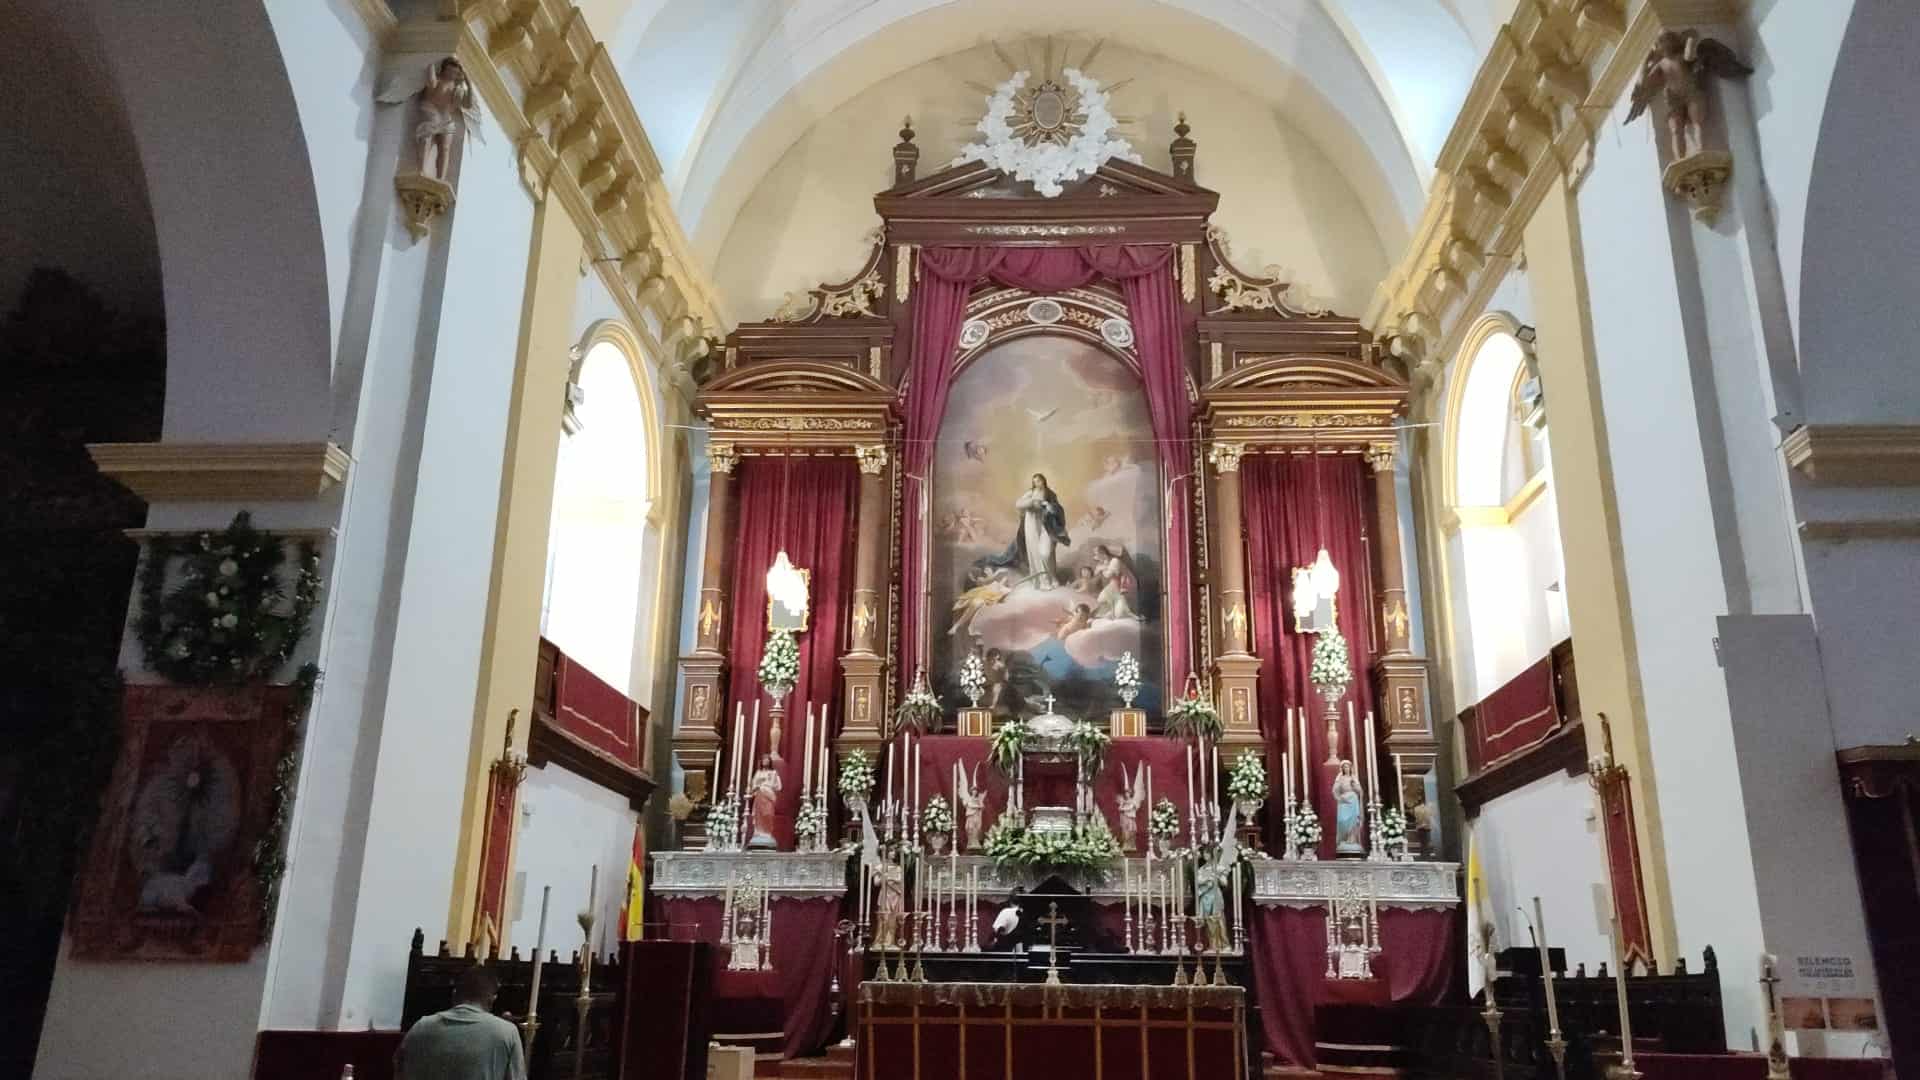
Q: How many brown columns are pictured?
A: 4